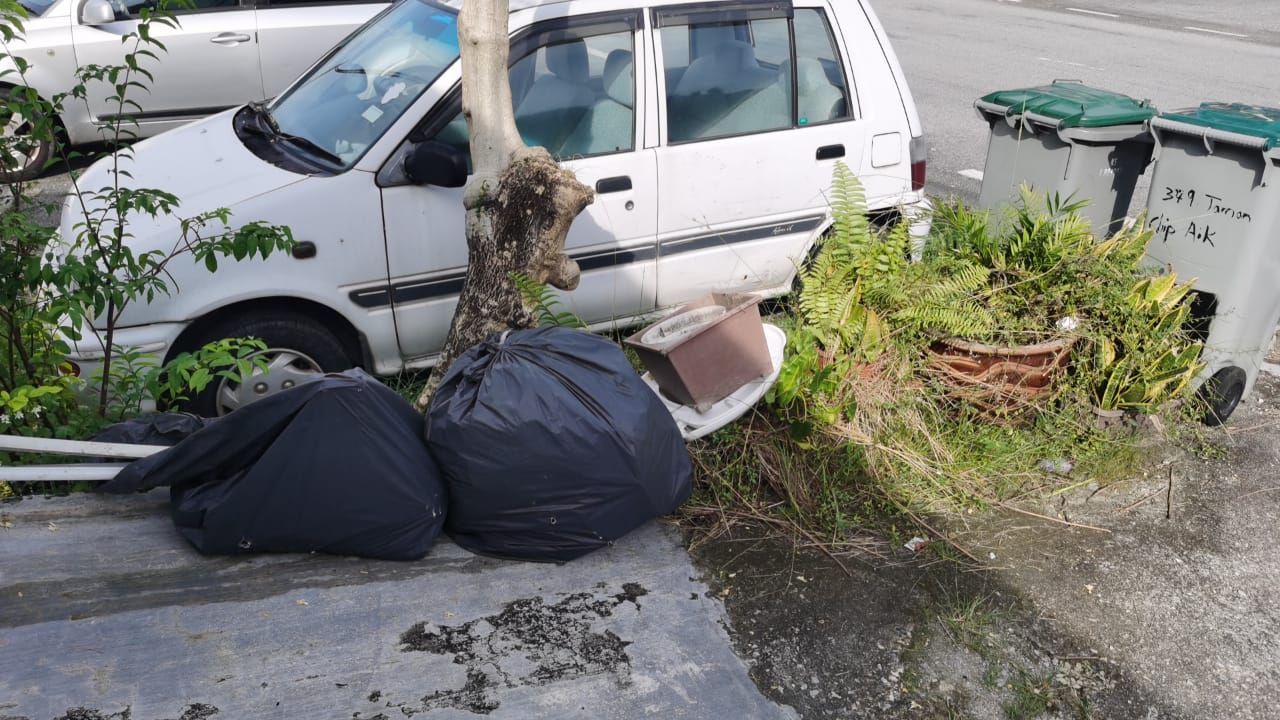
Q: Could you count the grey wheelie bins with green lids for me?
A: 2